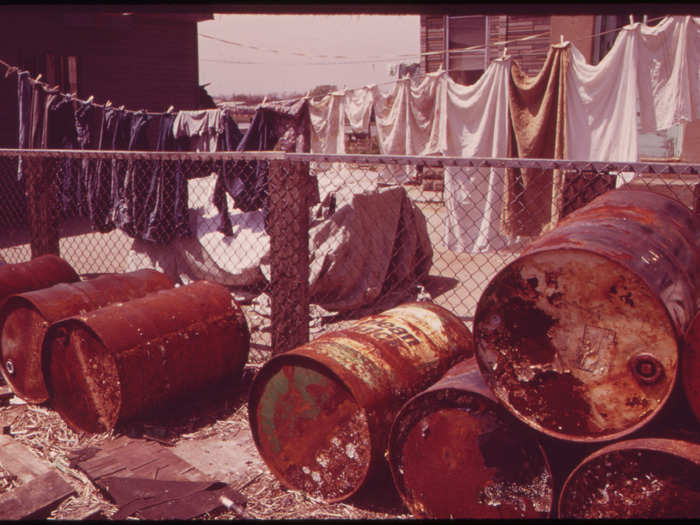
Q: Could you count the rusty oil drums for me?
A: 8